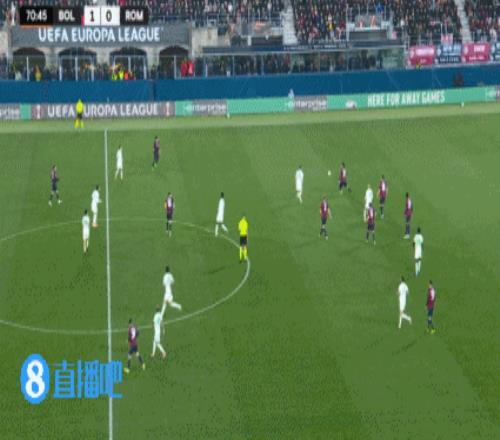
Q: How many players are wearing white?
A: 10